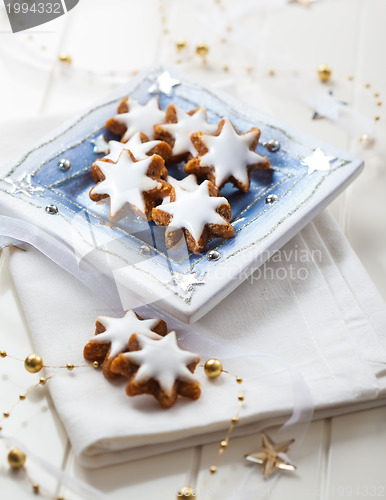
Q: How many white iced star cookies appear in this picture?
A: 9